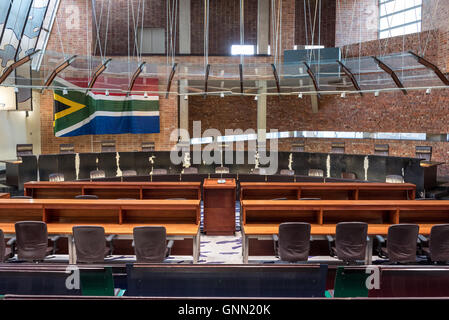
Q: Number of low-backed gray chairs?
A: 11